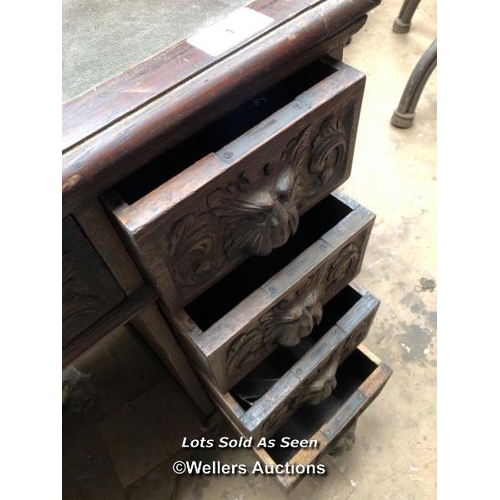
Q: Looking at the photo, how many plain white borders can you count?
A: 2